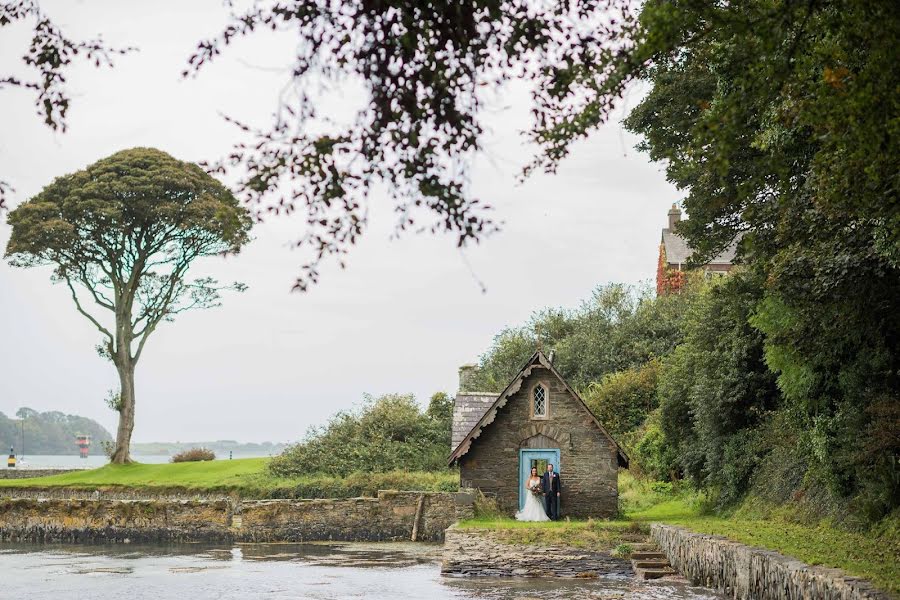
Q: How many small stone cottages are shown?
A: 1